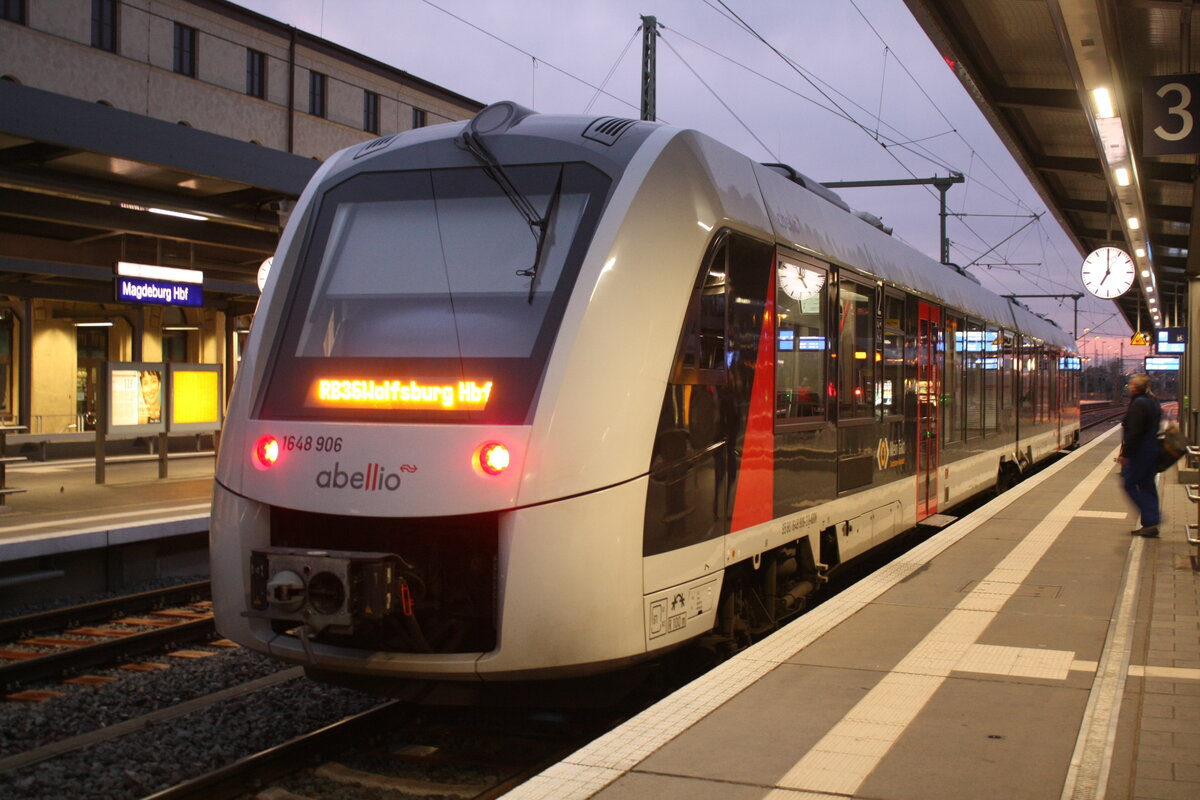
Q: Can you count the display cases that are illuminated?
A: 2